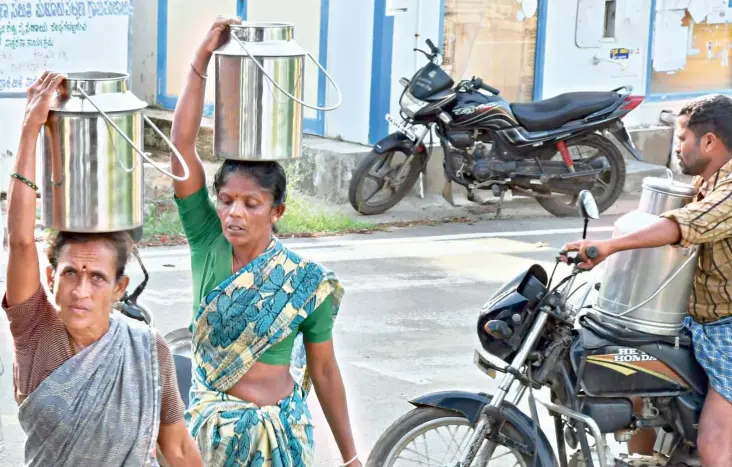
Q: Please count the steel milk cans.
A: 3